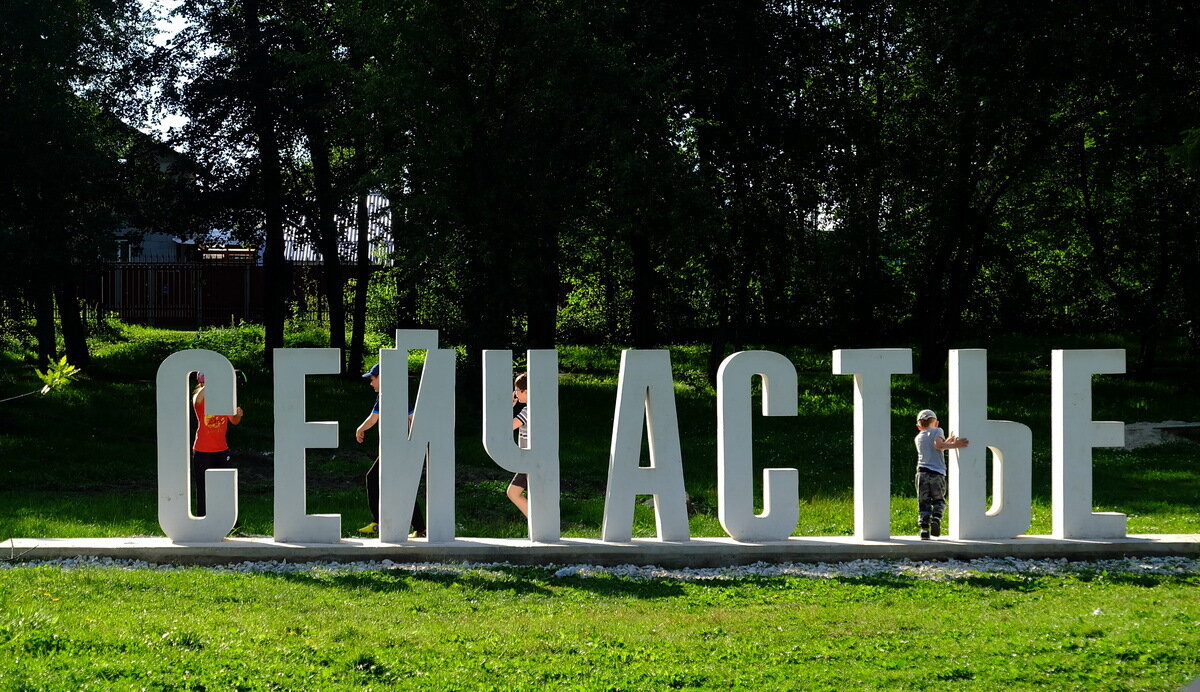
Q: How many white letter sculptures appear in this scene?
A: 9